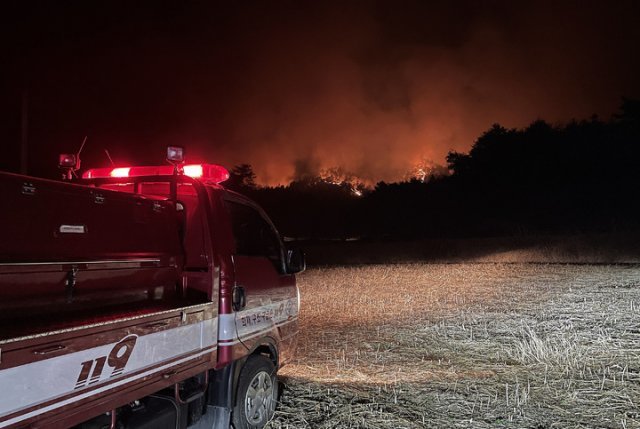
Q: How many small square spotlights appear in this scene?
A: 2